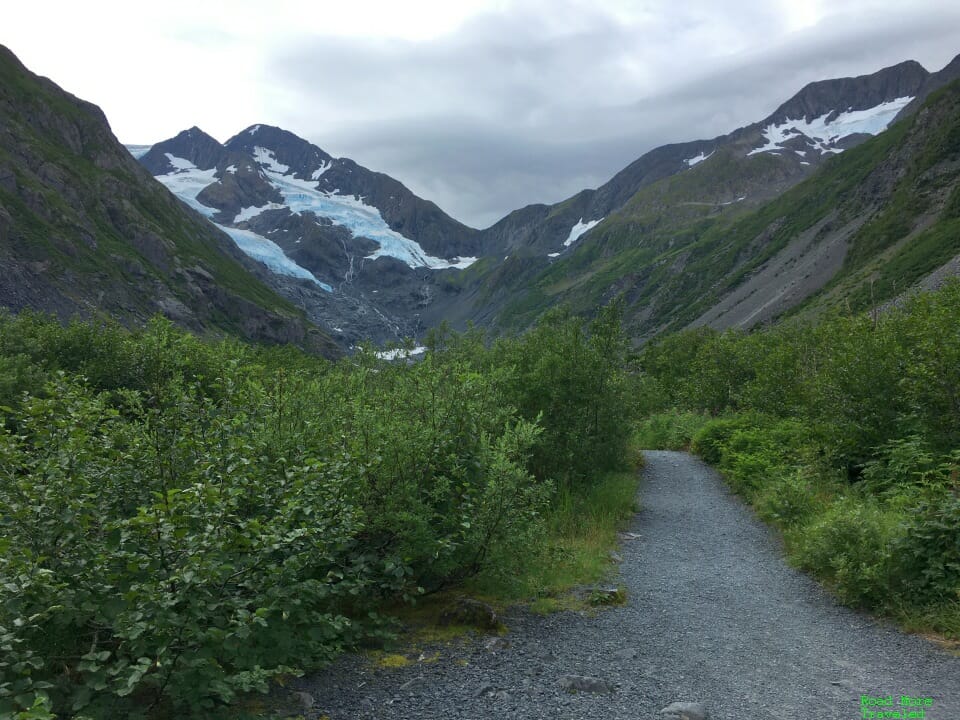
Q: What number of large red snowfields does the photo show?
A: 0